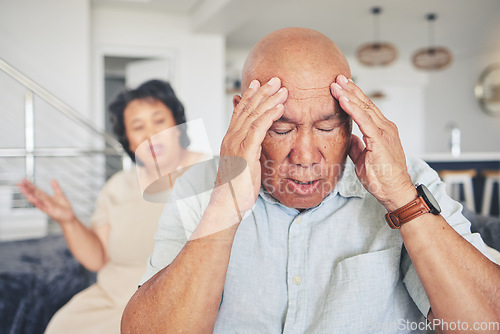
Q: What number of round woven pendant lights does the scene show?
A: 2